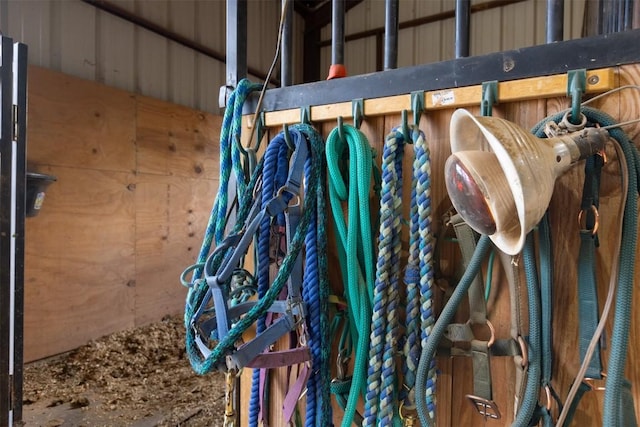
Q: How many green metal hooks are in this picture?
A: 6